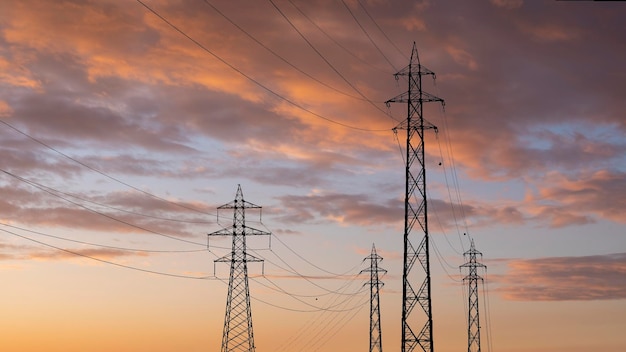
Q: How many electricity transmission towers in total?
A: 4